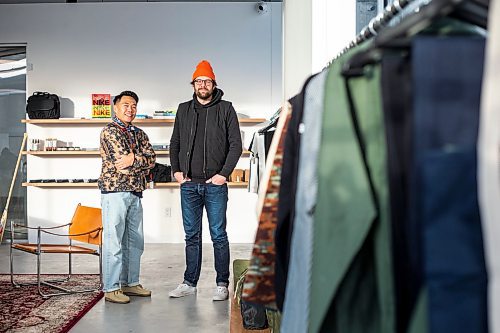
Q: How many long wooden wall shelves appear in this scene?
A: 3